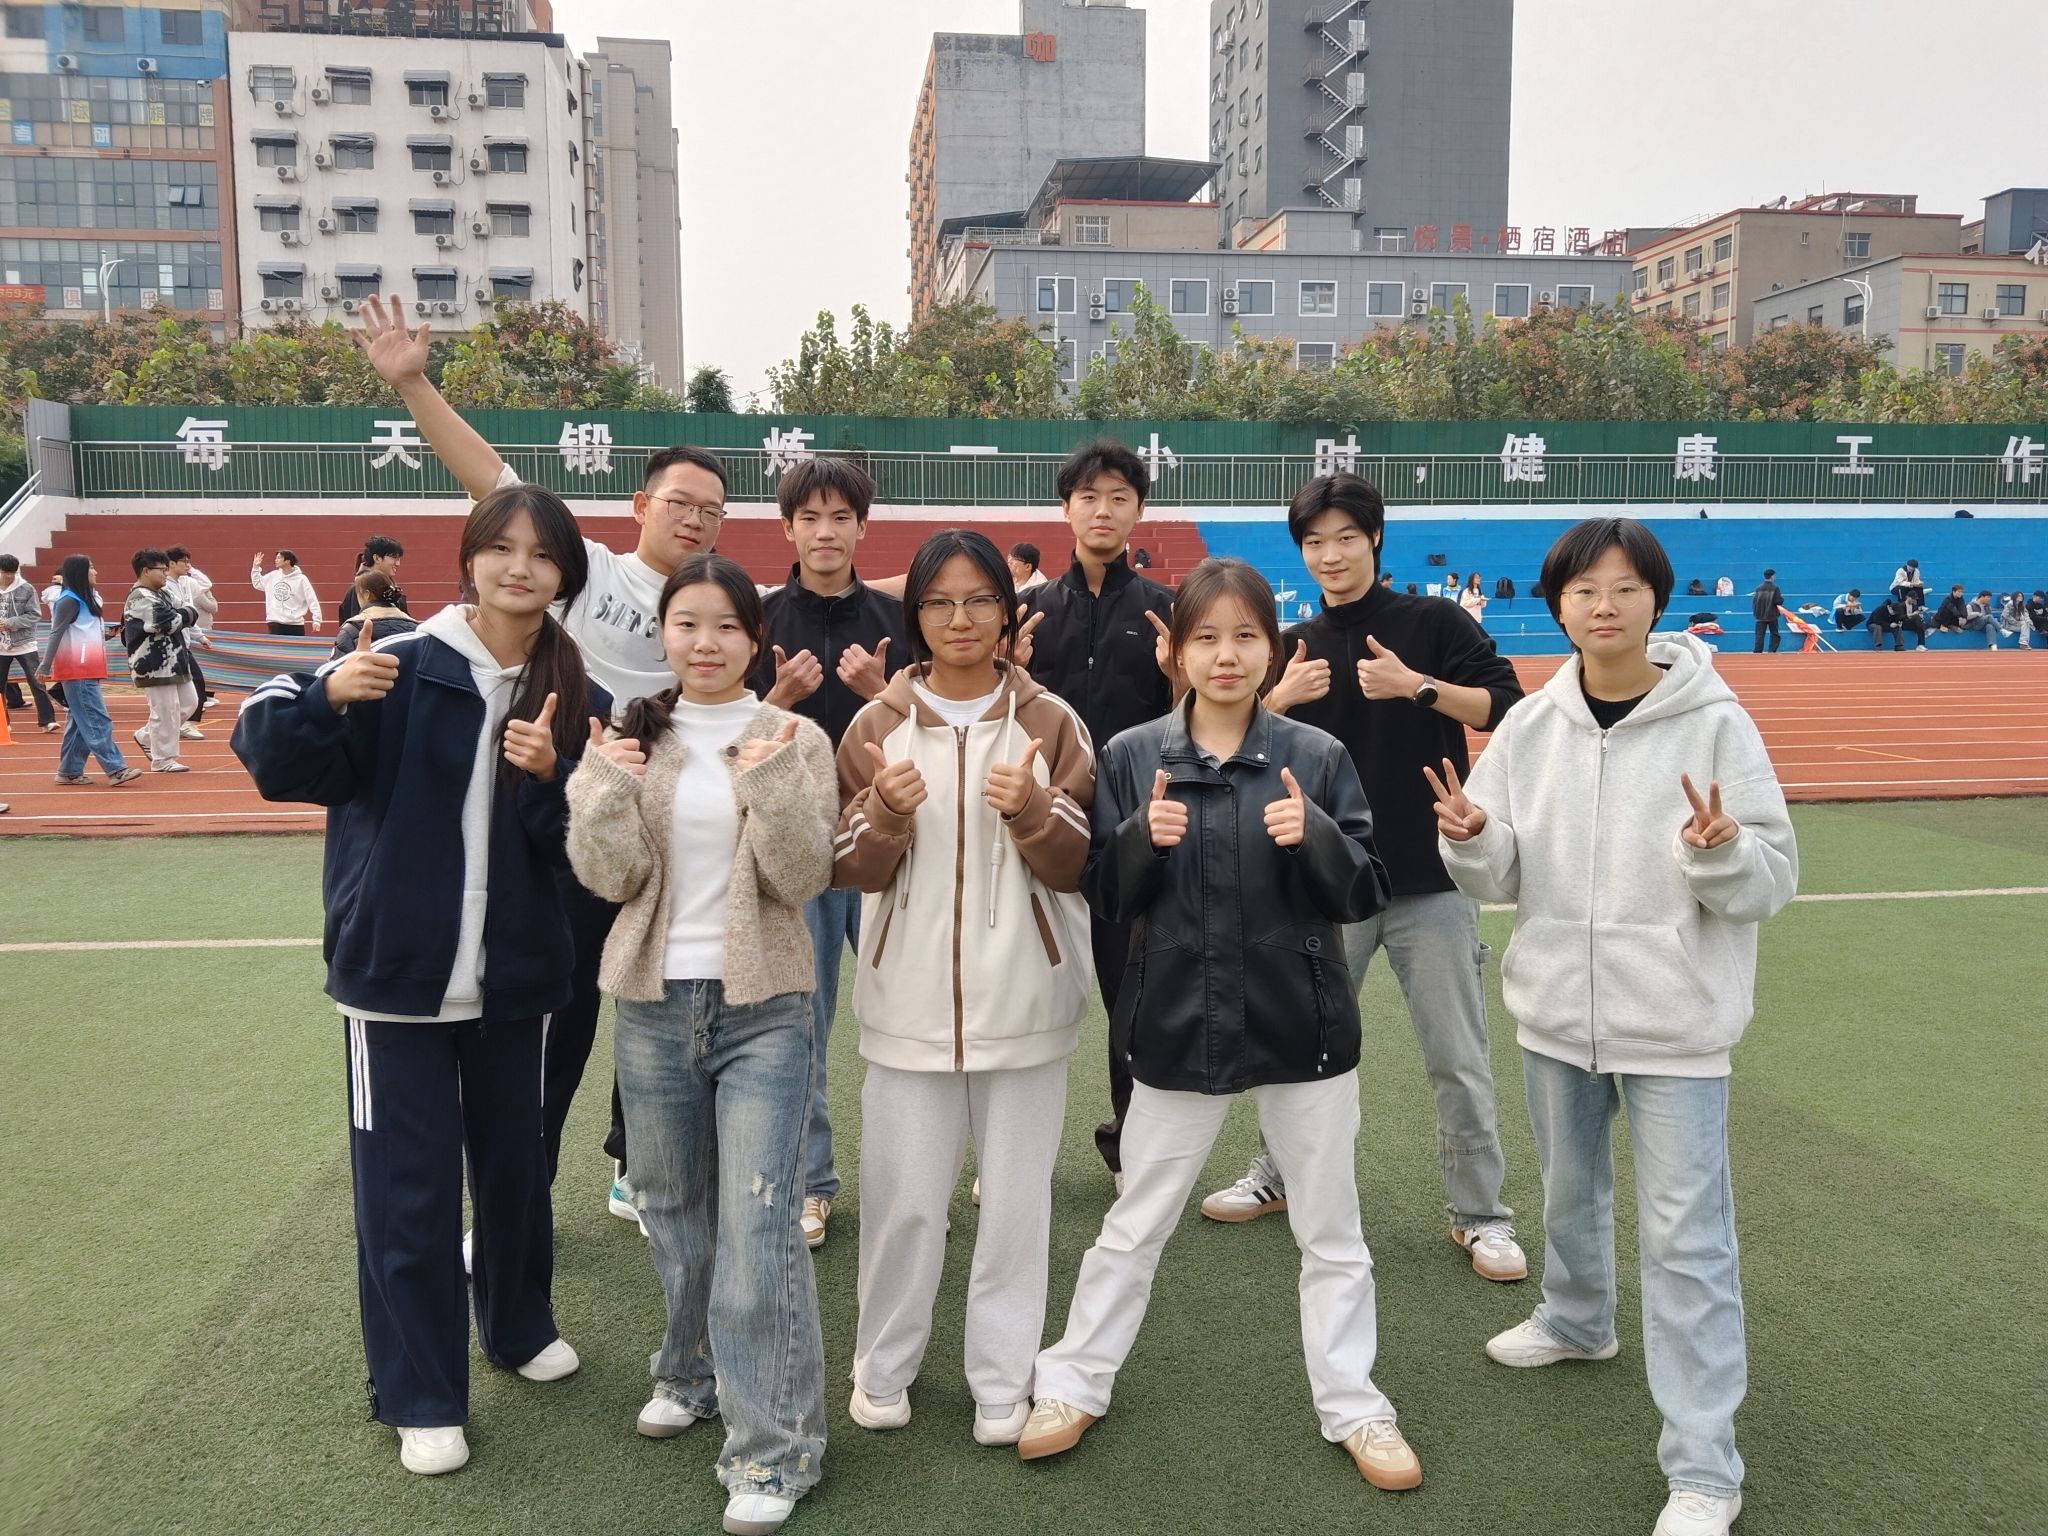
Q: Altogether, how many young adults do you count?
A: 9